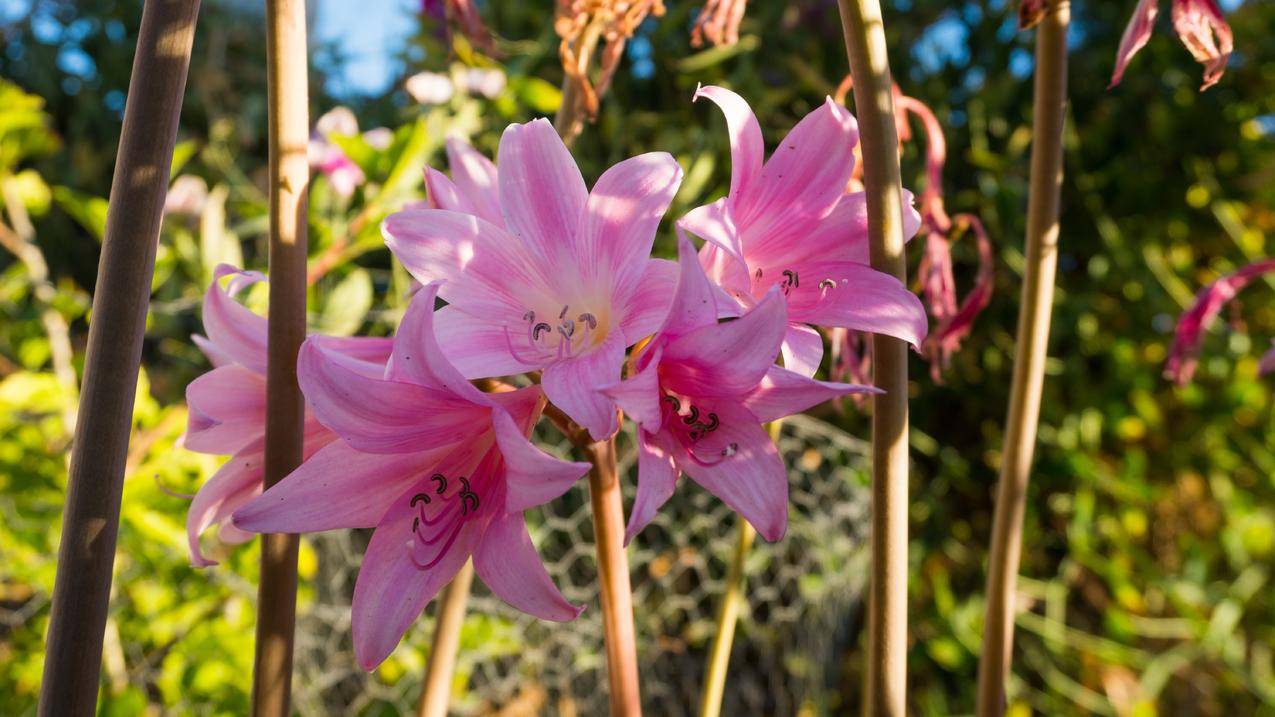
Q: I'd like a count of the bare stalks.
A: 4